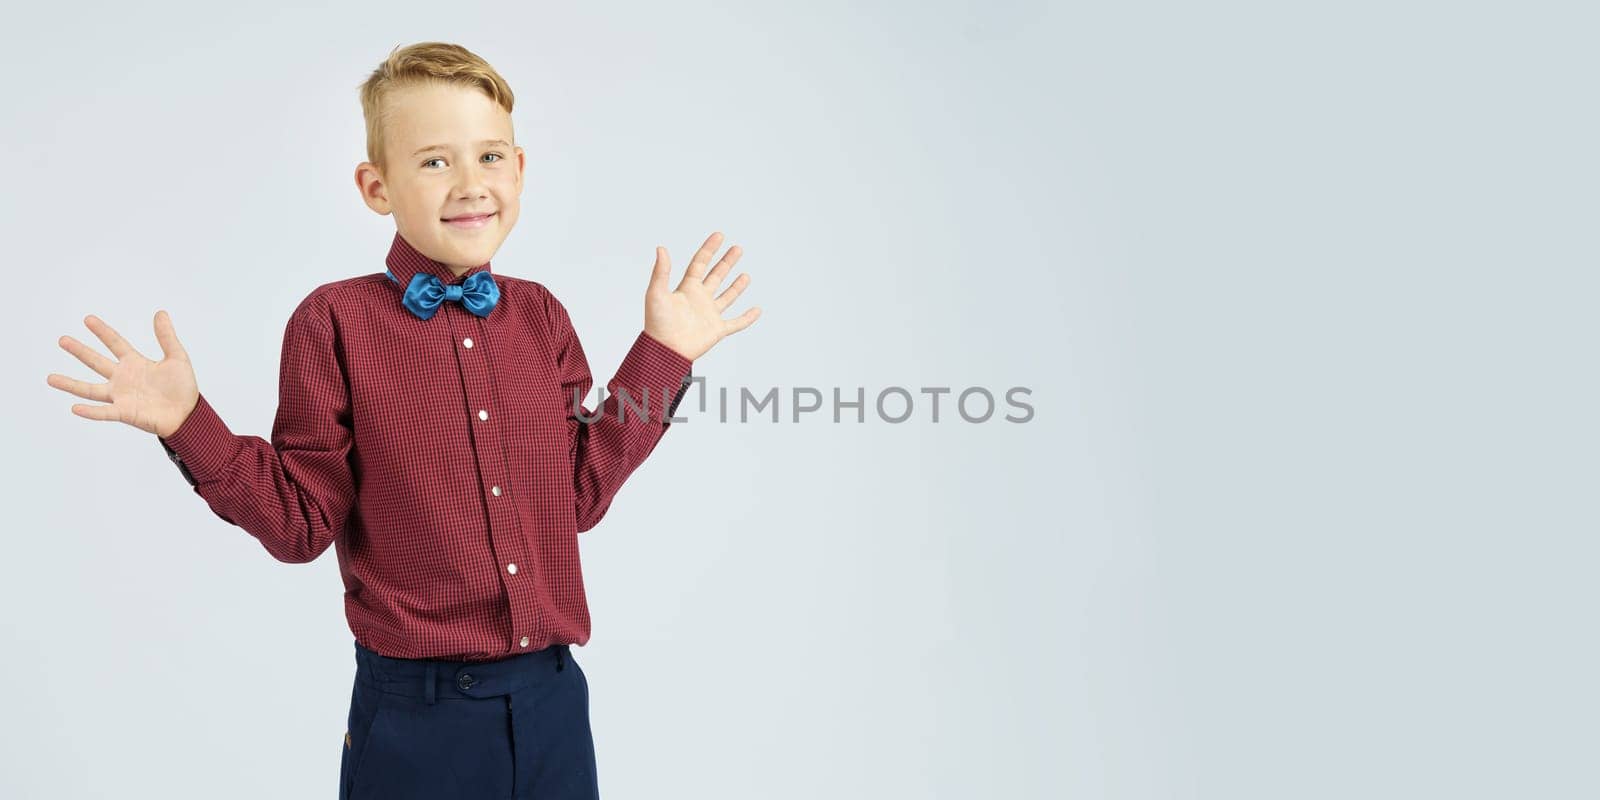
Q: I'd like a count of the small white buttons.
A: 5